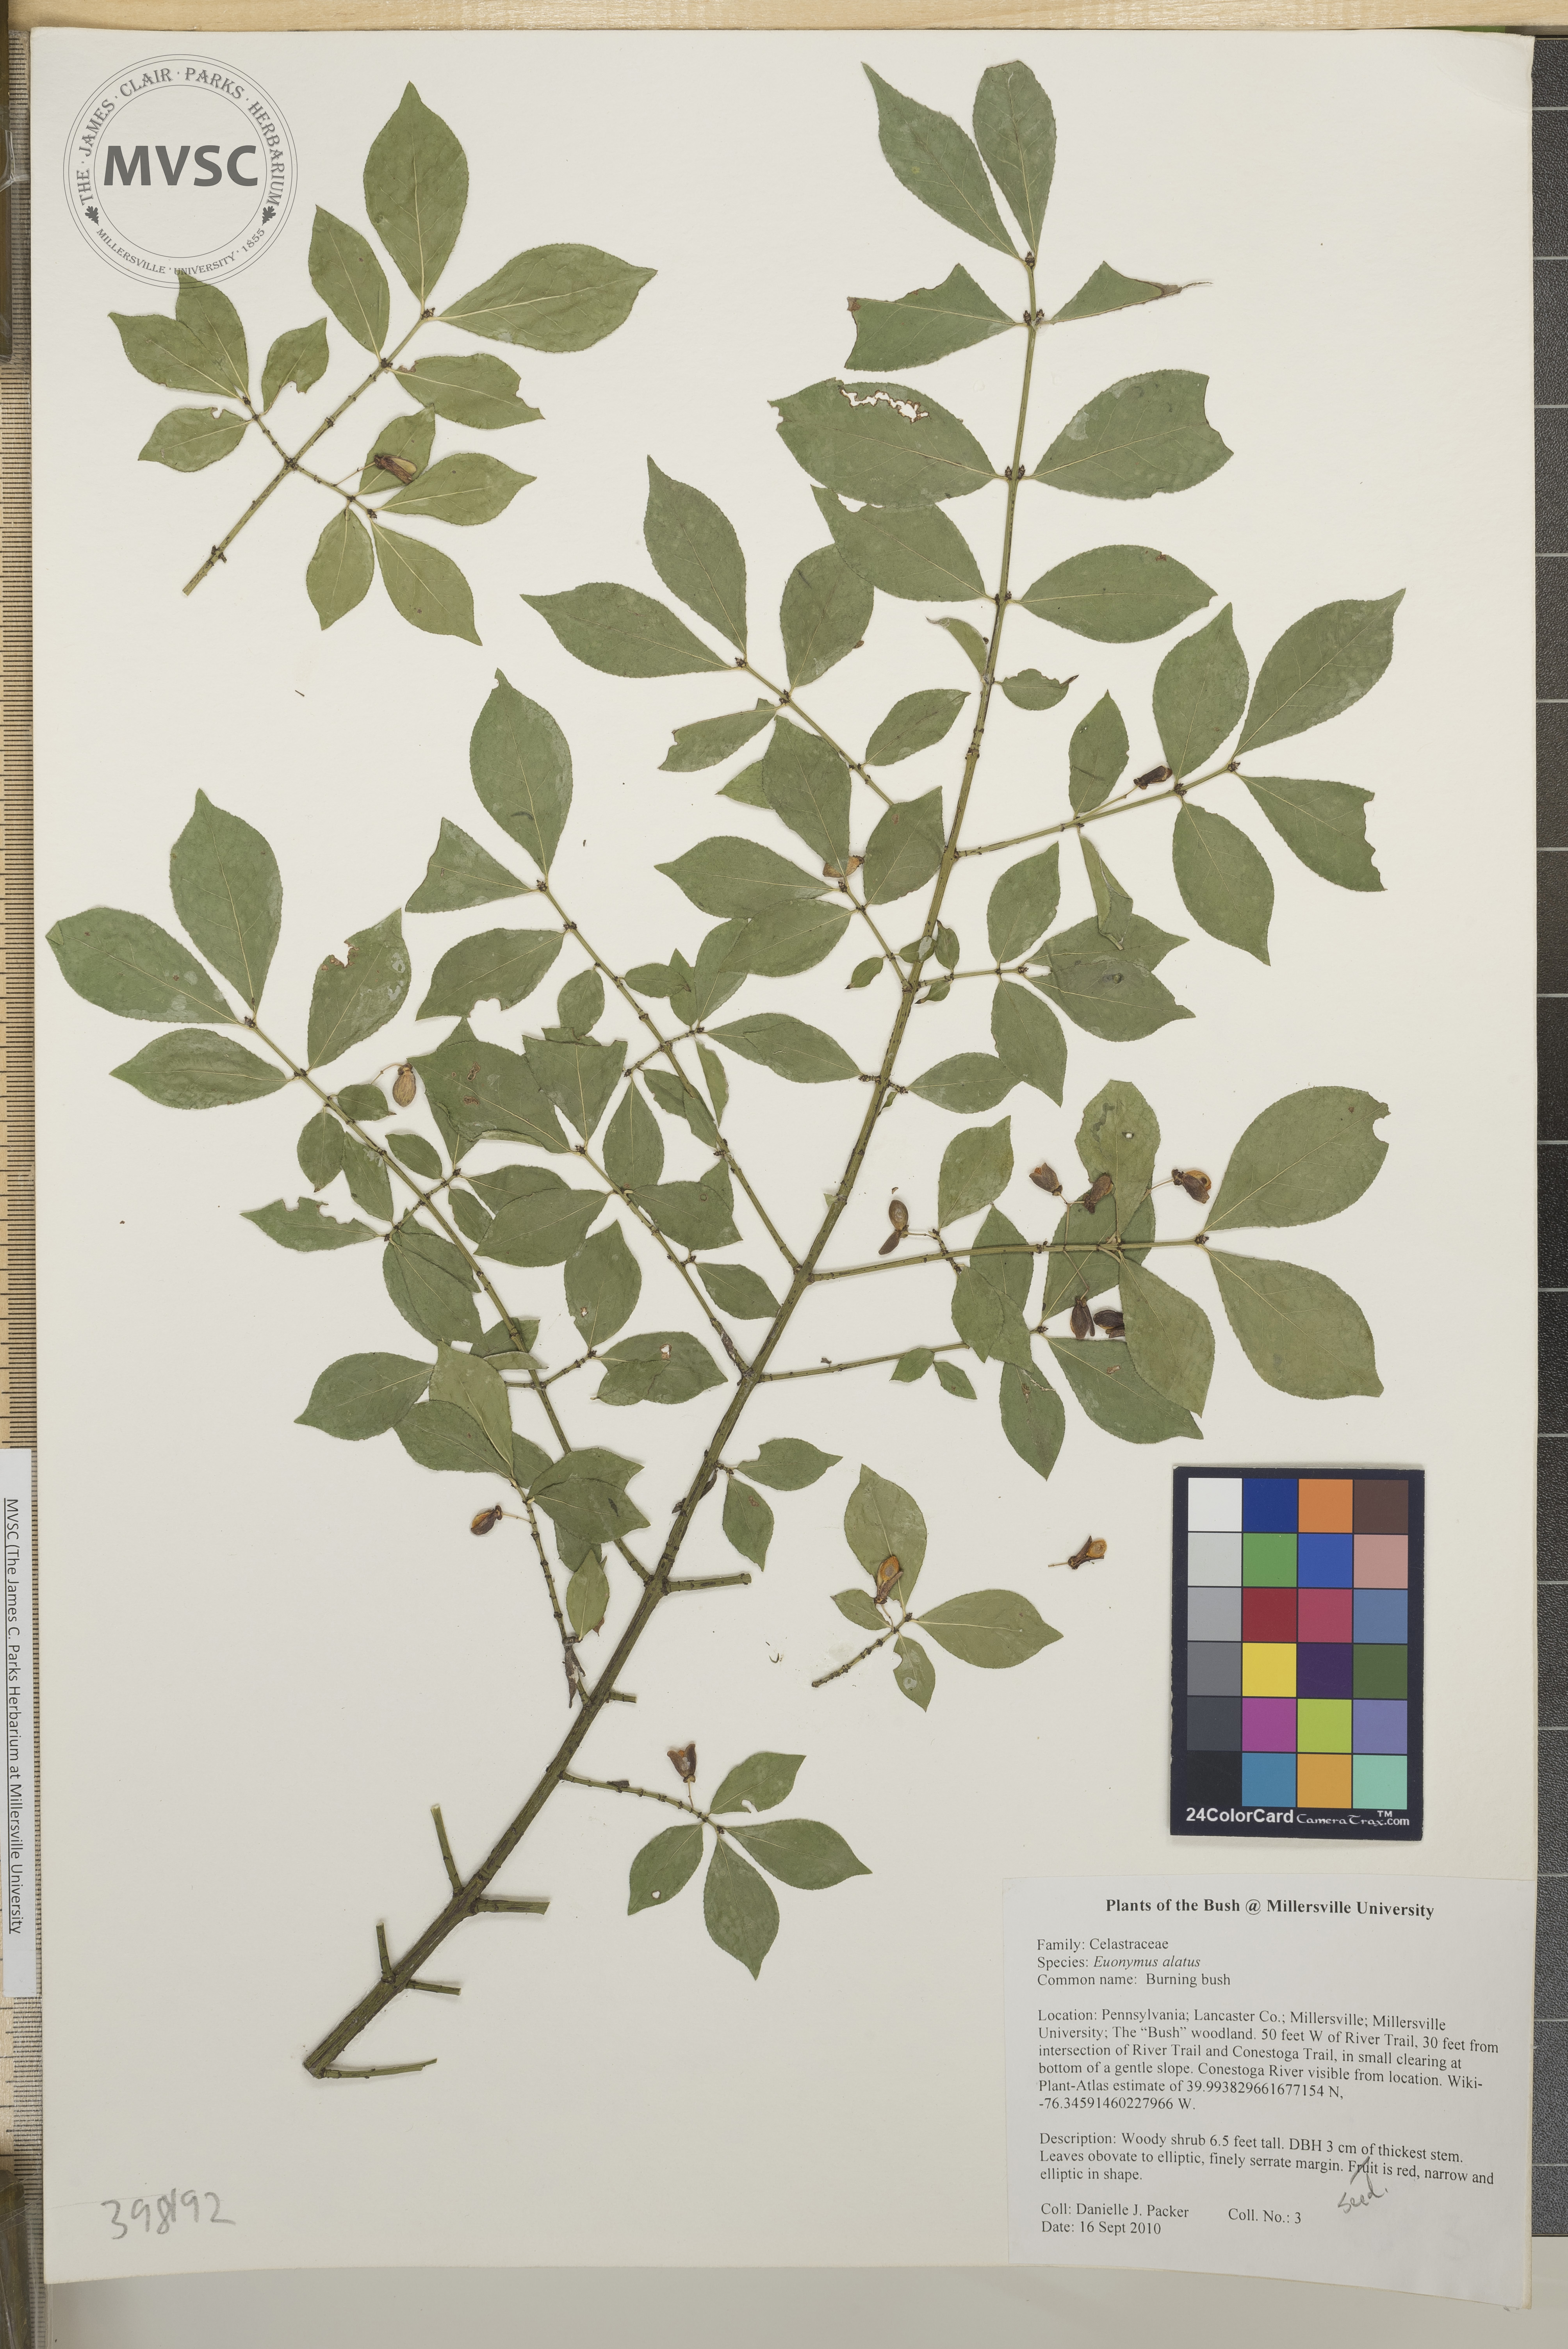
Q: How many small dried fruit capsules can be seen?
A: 14